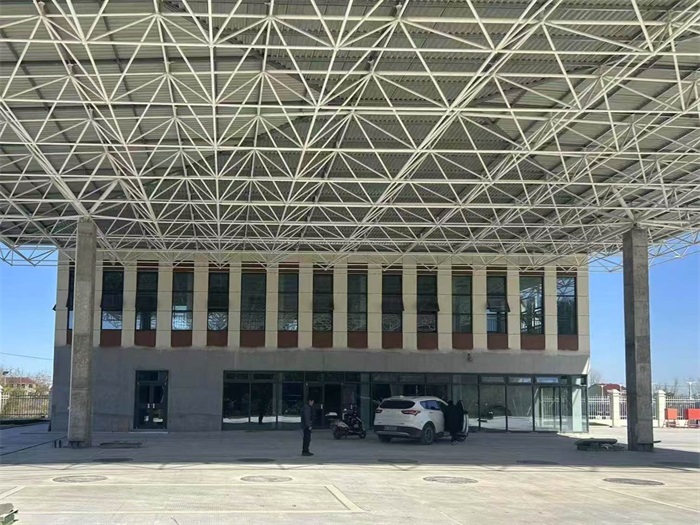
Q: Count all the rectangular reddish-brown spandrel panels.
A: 15